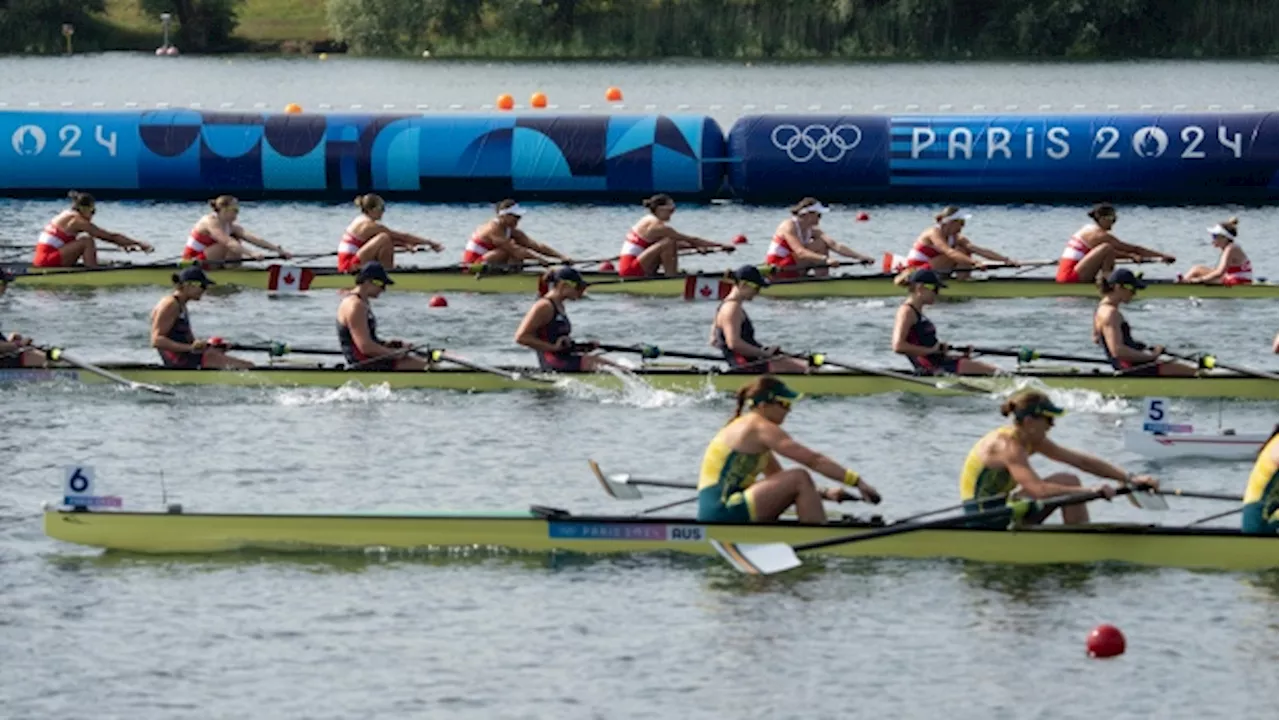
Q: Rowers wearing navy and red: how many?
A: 7